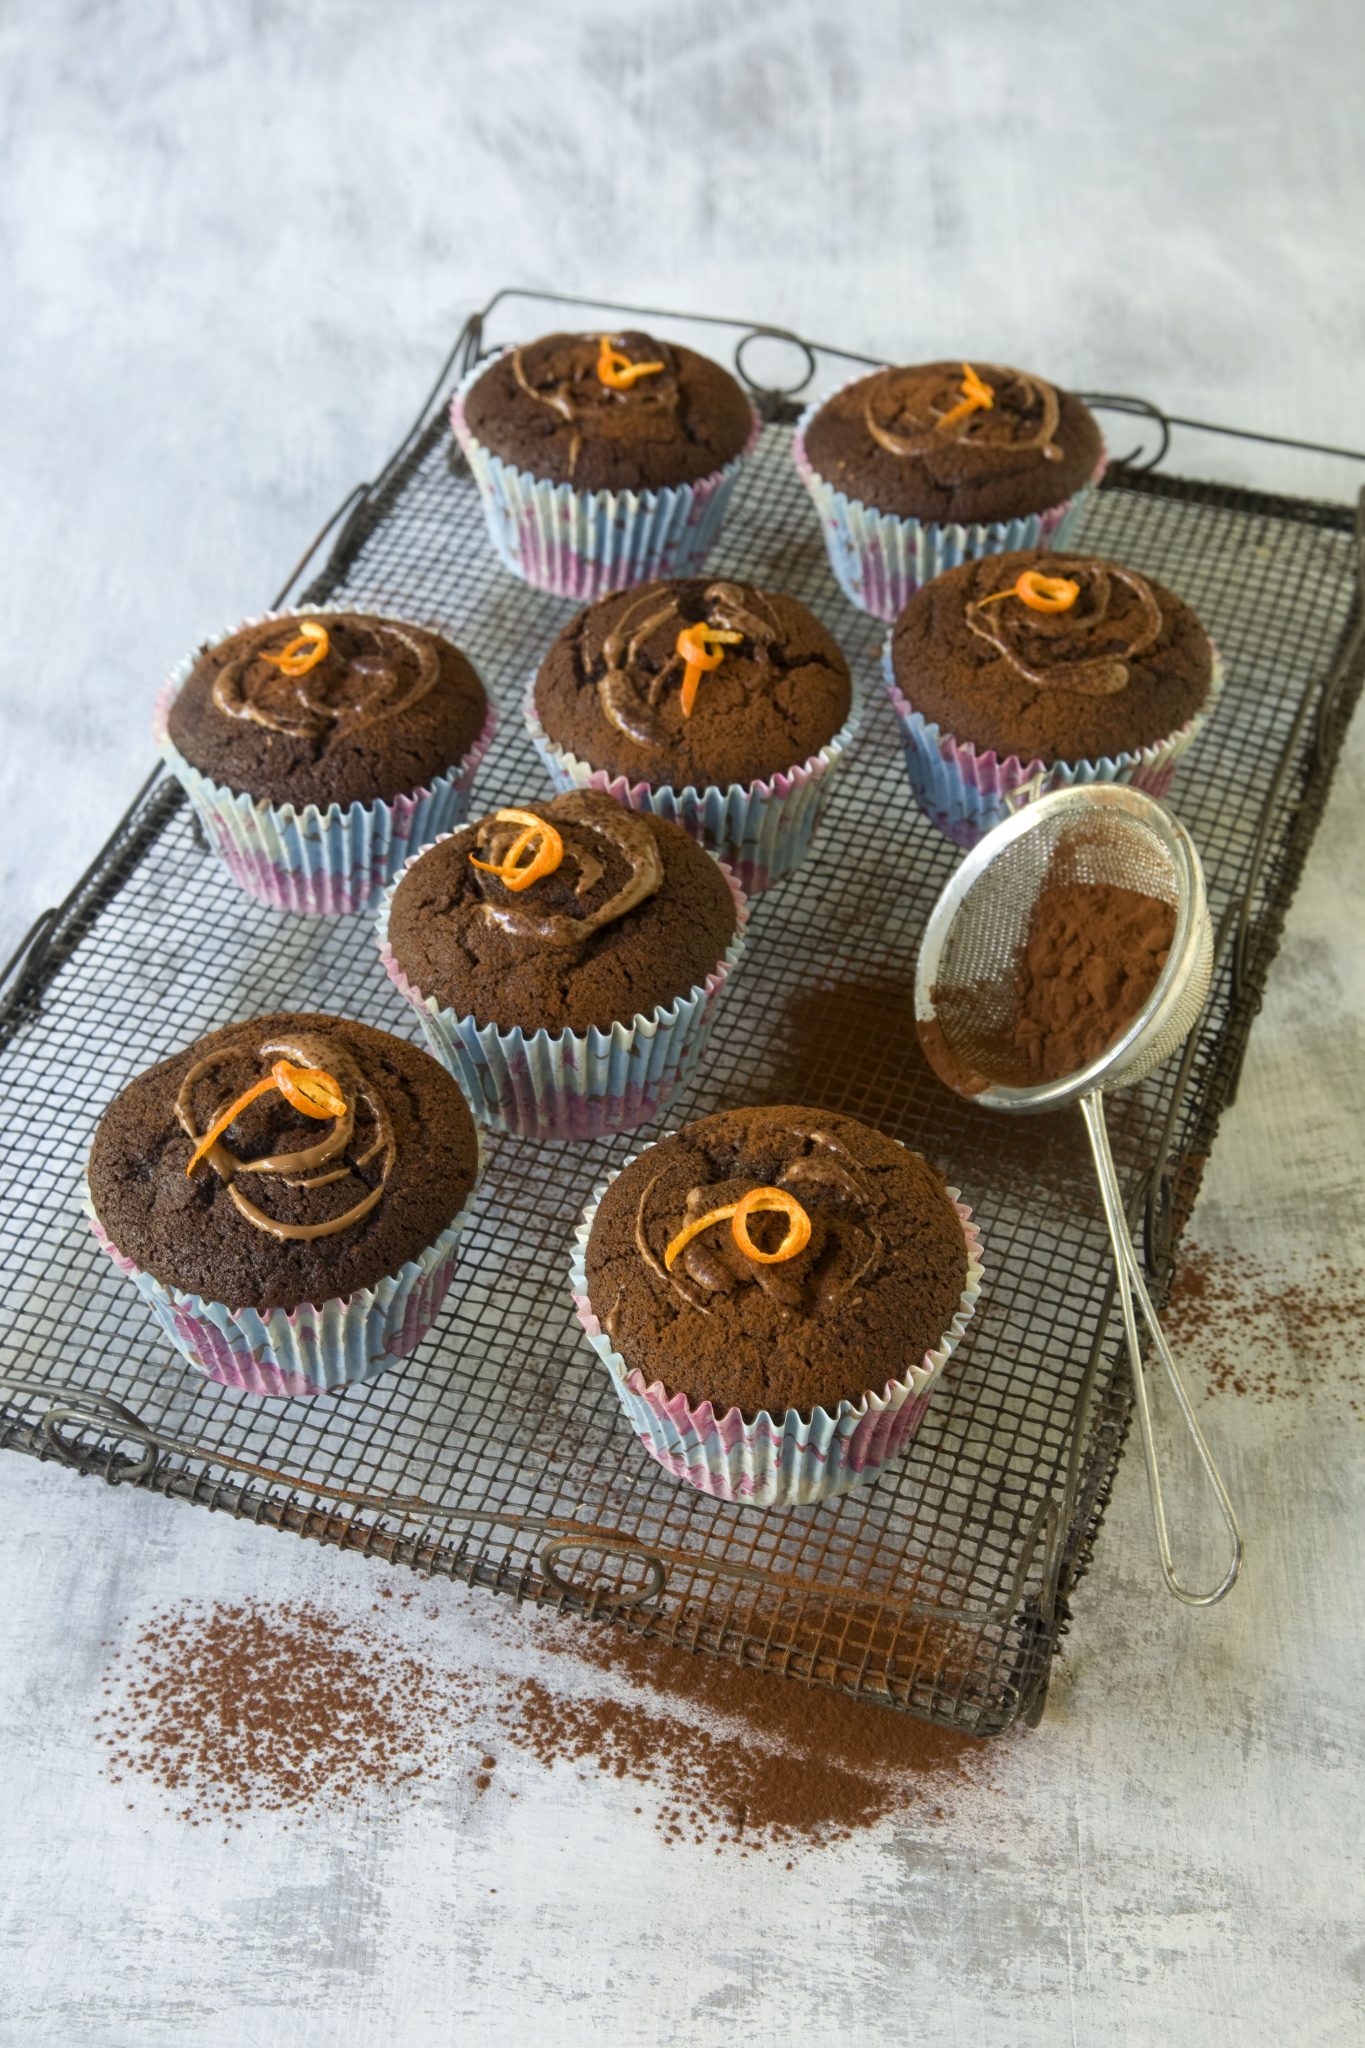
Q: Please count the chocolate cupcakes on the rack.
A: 8